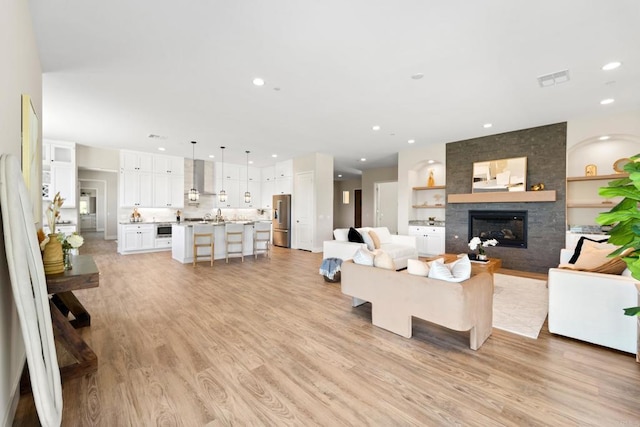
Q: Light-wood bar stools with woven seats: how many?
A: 3